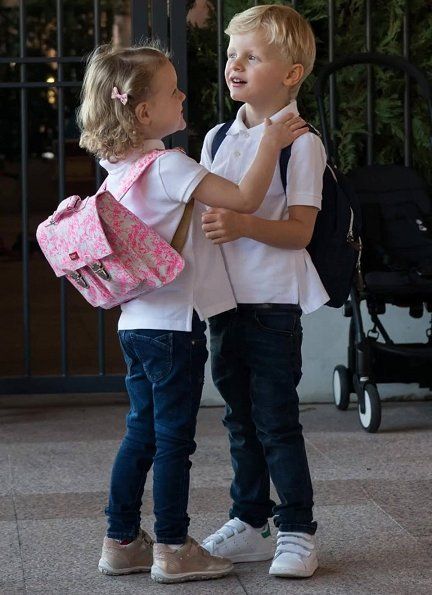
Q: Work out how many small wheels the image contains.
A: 2